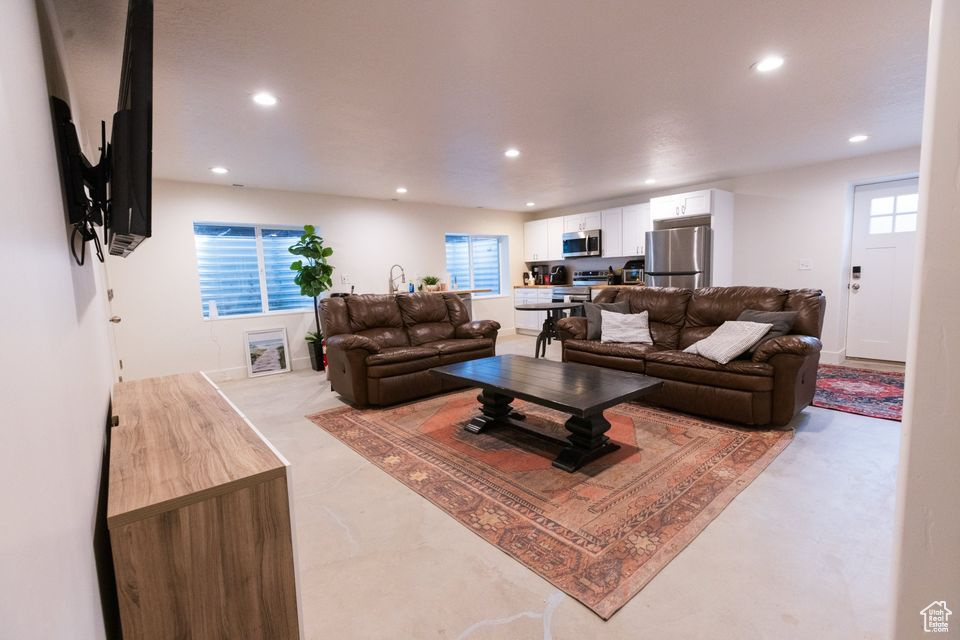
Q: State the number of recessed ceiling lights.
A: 8